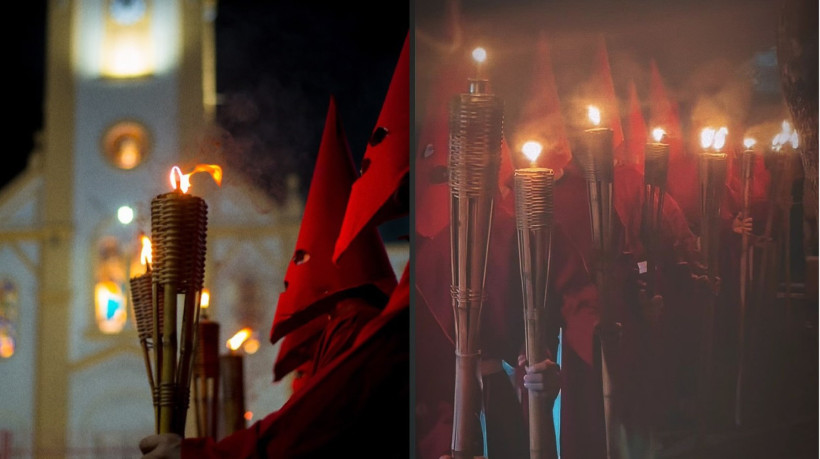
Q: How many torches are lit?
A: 11